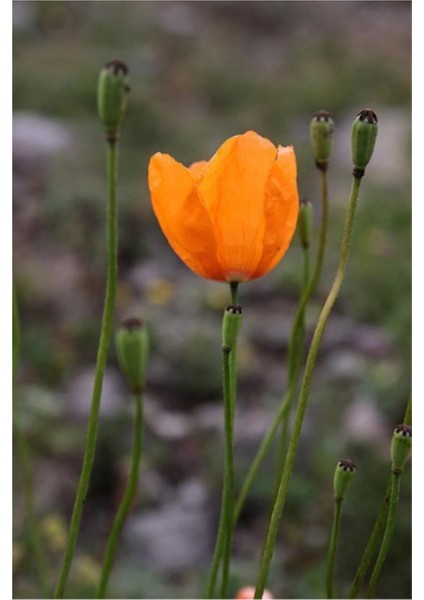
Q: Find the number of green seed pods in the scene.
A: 8